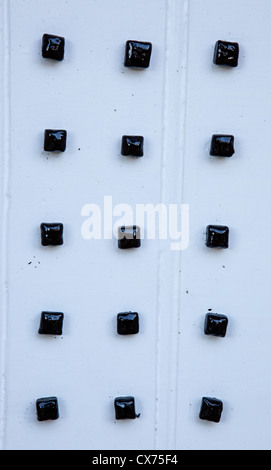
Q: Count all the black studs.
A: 15